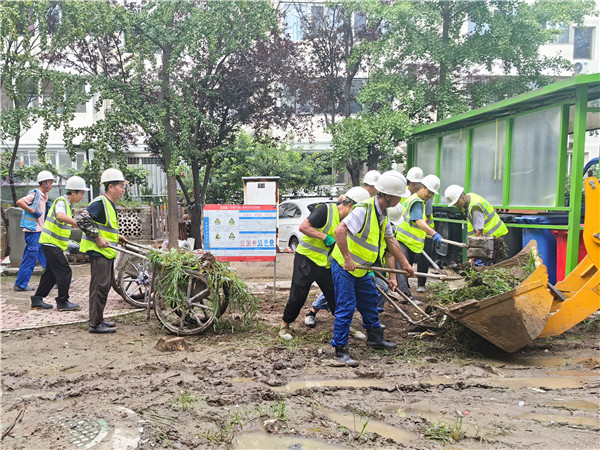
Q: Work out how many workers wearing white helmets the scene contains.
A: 10